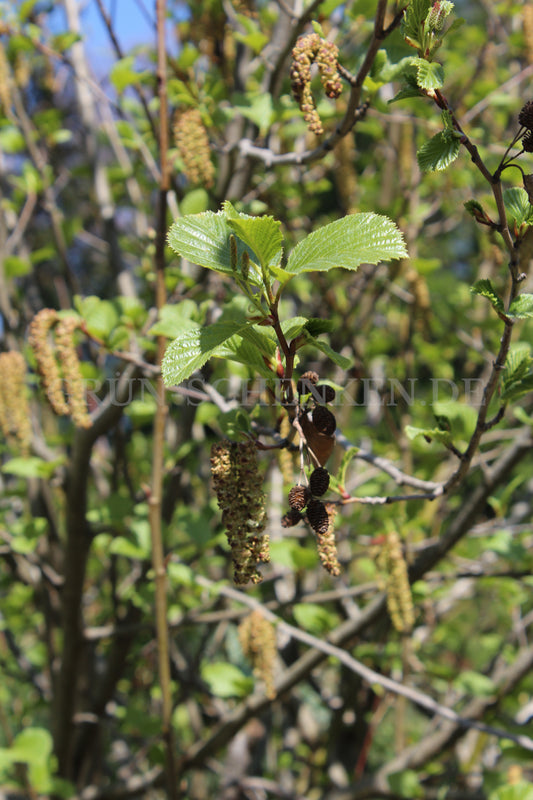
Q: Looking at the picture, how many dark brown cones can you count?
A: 9